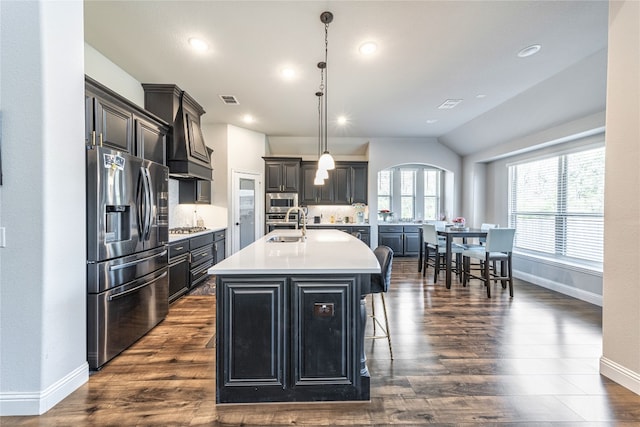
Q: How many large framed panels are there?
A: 2